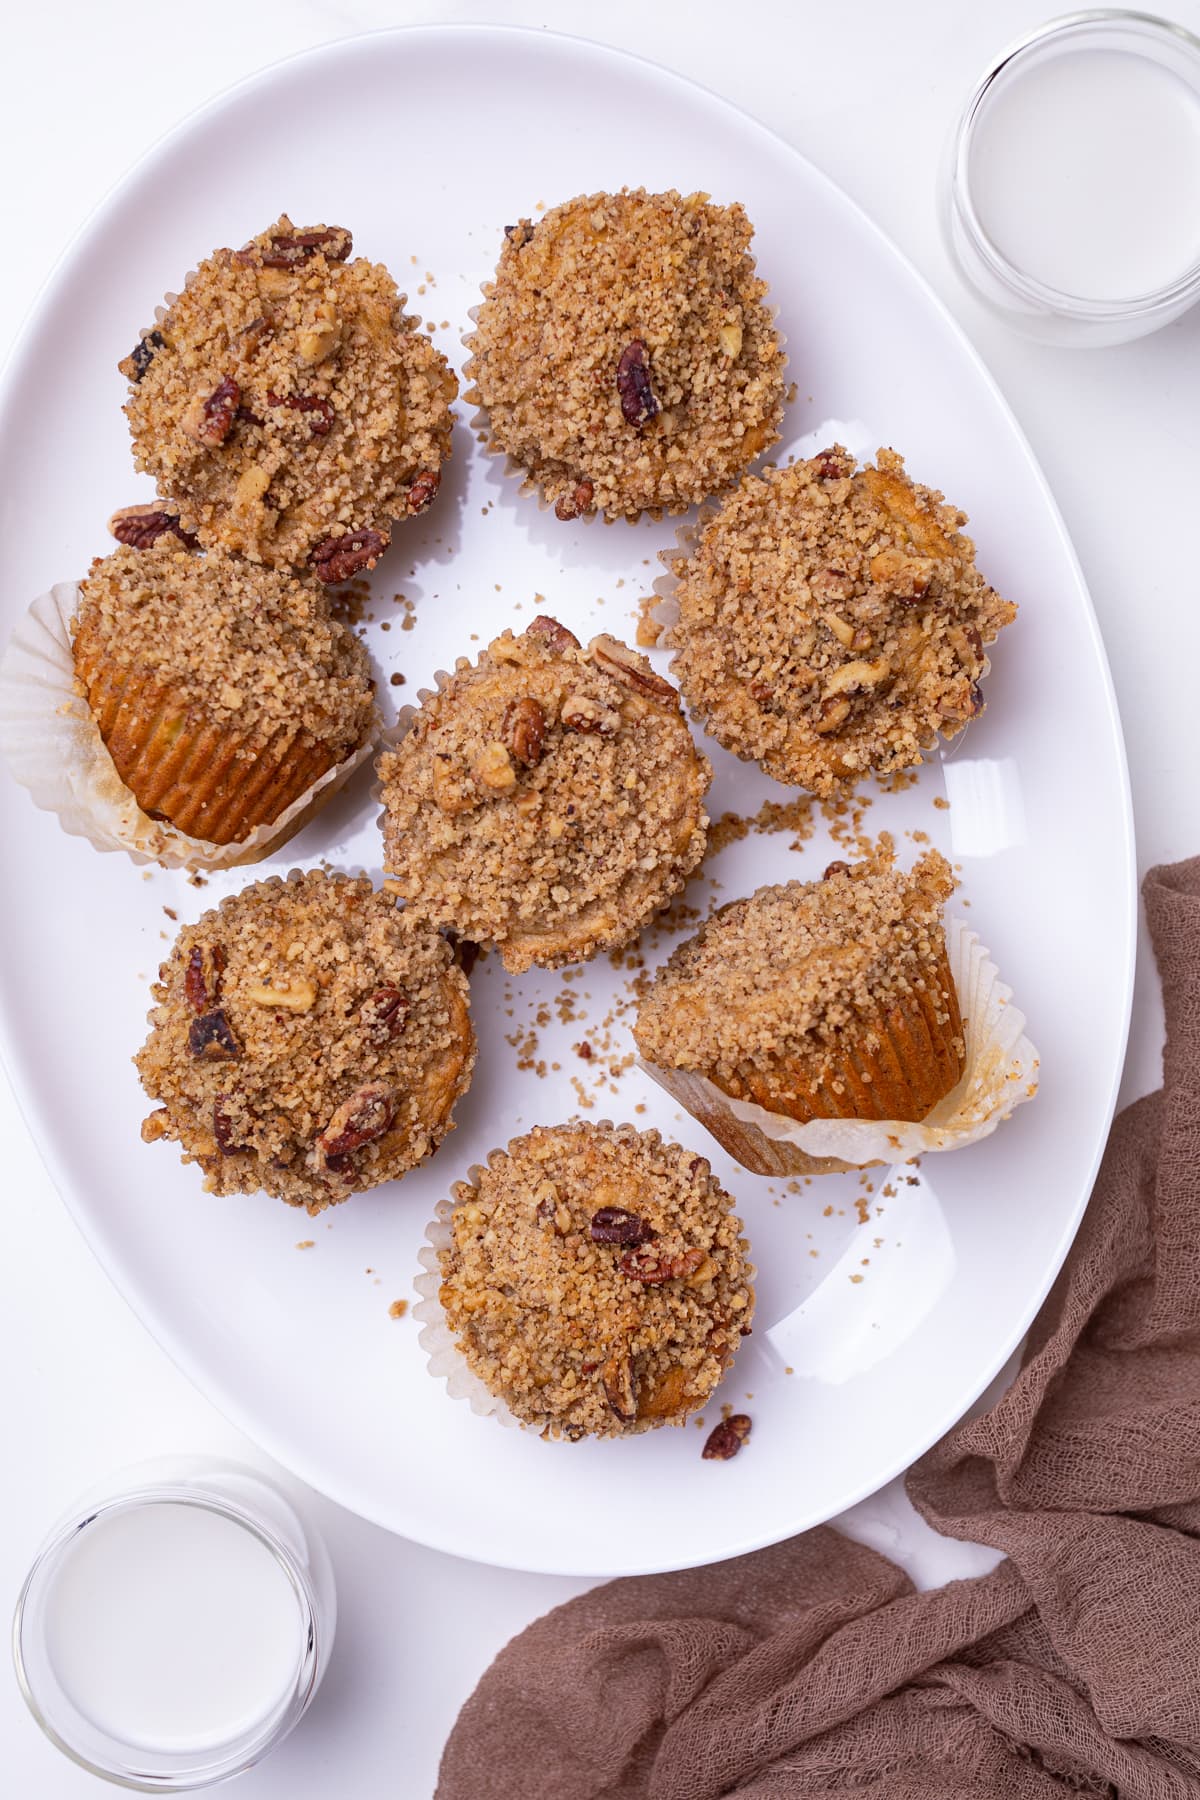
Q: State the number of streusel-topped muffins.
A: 8